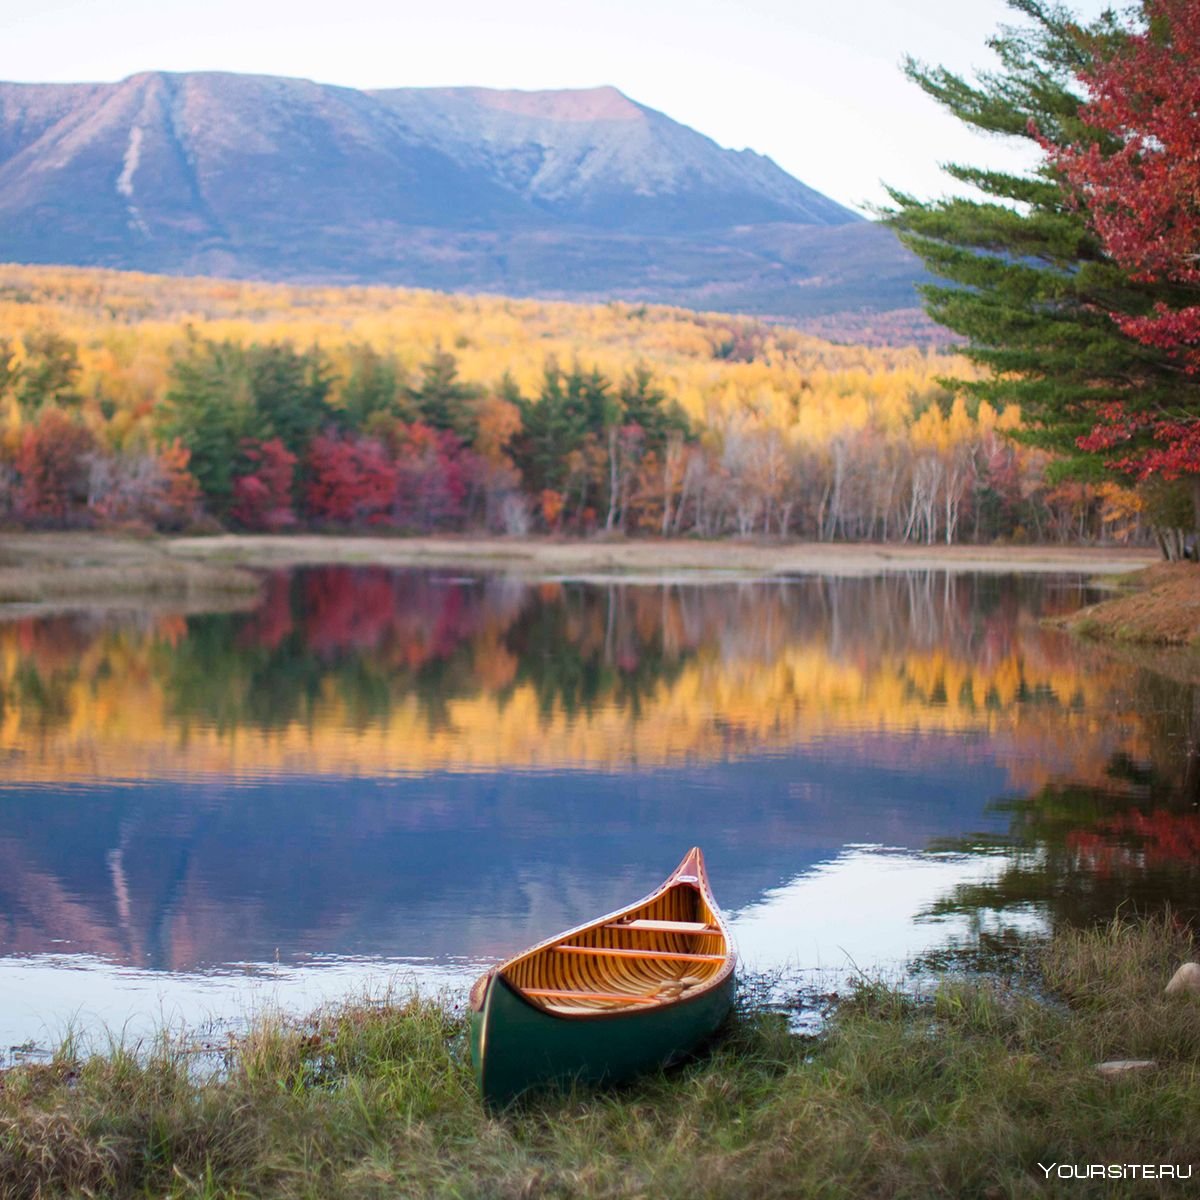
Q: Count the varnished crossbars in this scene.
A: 3